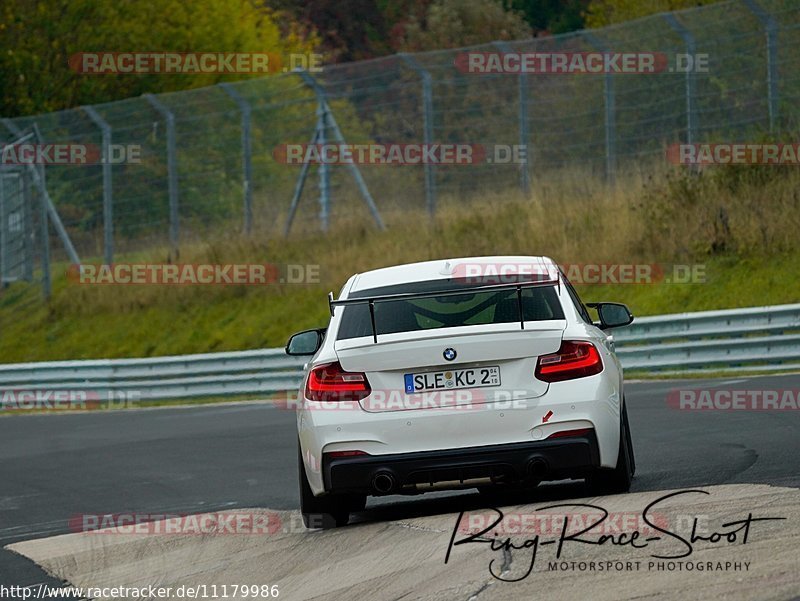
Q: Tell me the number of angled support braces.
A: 3